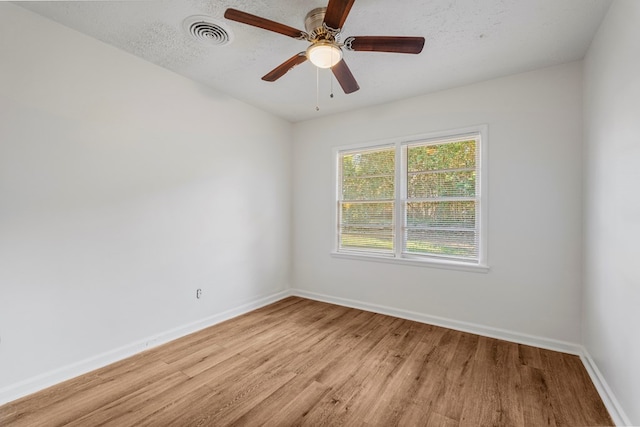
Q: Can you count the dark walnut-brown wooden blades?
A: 5